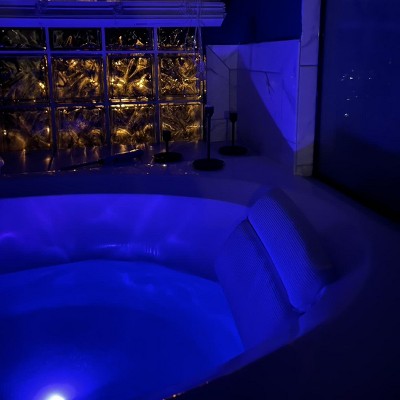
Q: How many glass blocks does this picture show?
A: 12